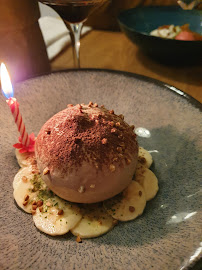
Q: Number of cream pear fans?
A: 7